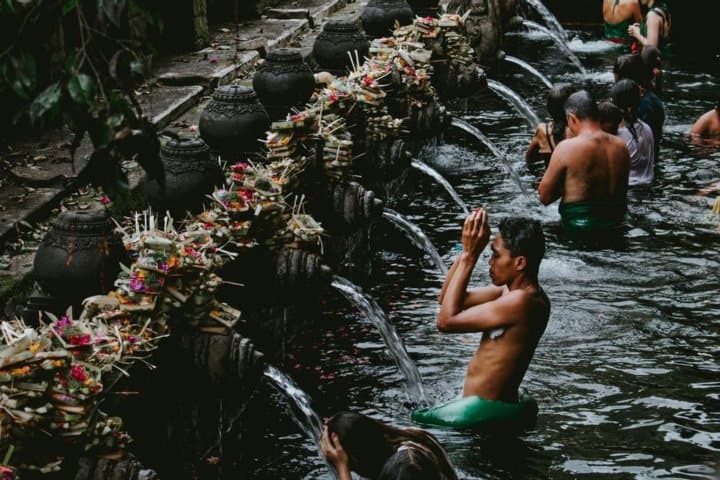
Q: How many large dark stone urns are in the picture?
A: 6